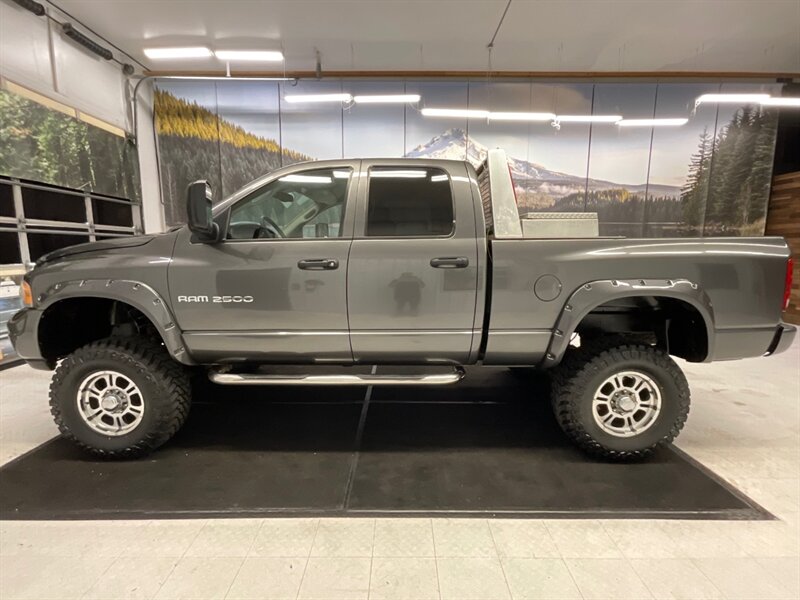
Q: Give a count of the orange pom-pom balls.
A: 0